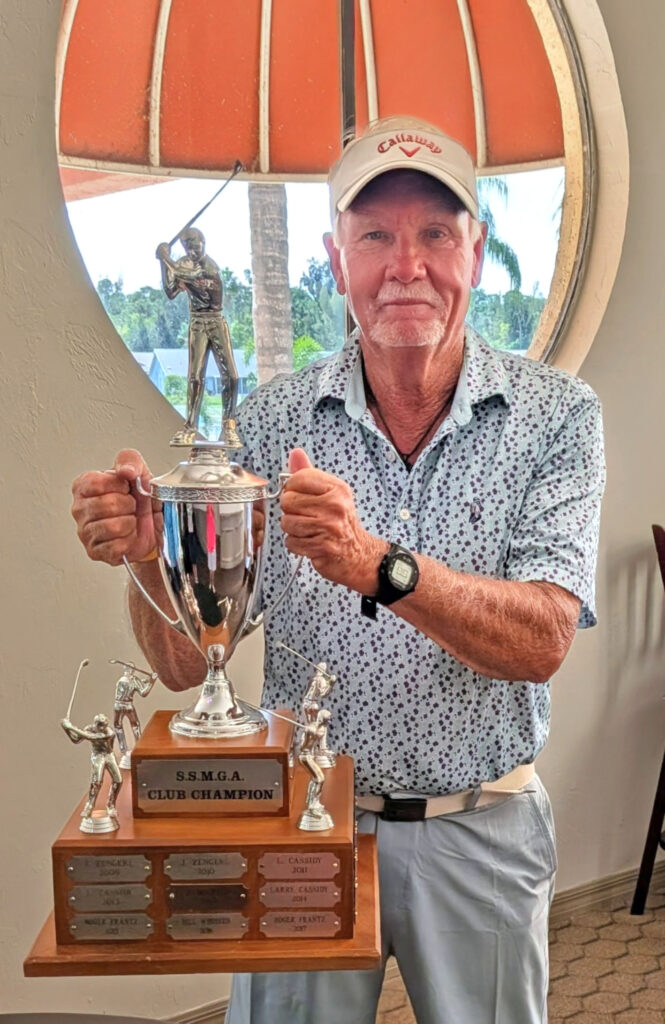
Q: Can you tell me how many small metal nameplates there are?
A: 9